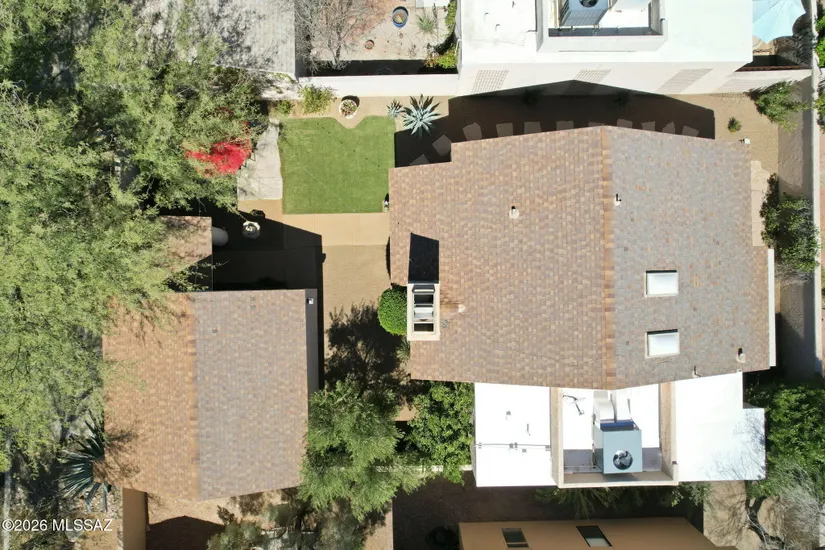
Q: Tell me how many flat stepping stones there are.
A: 11